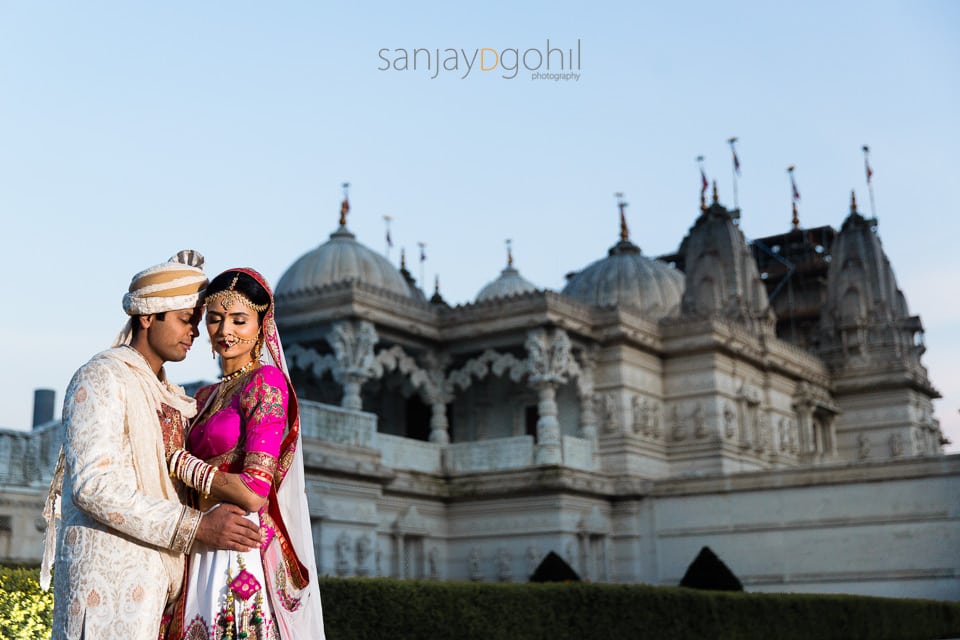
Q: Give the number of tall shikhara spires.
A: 2